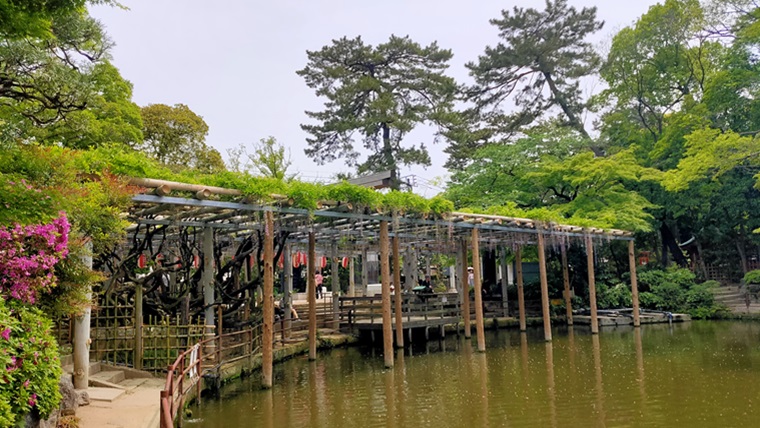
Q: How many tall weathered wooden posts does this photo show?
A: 11